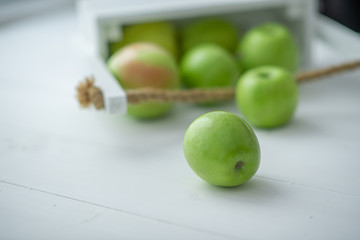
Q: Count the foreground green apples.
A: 1